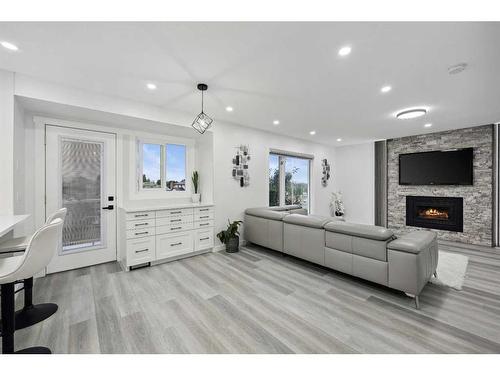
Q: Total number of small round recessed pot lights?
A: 9